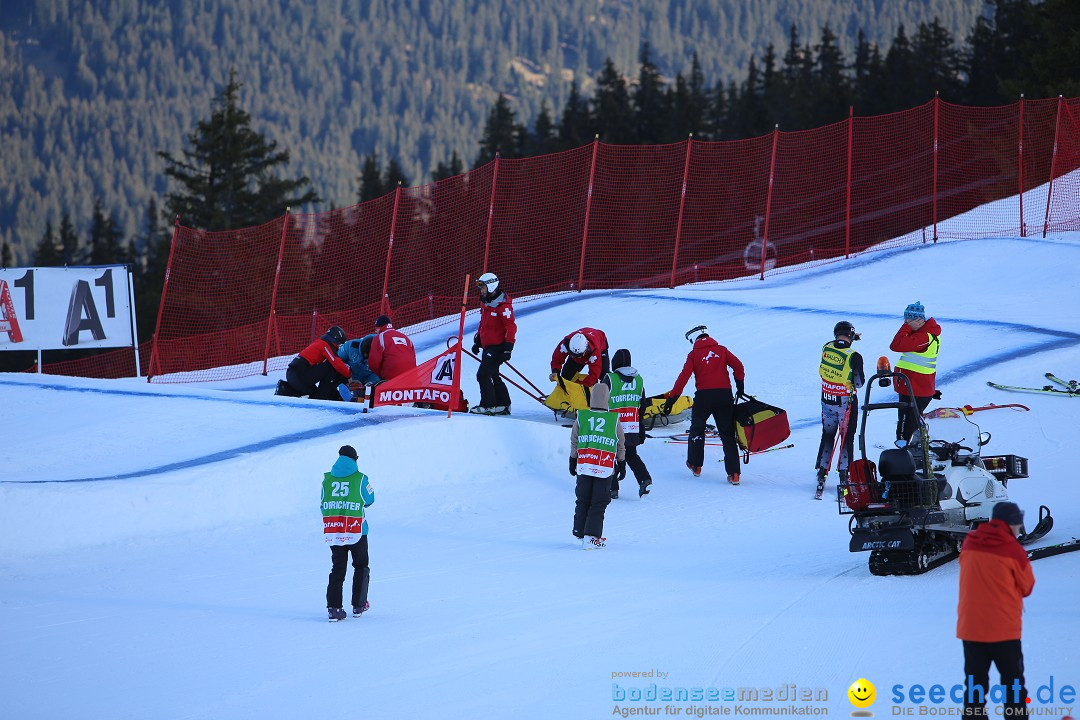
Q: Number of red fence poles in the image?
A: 11